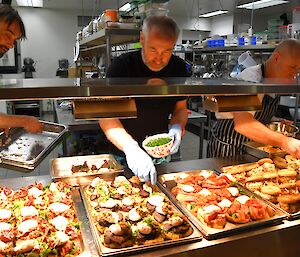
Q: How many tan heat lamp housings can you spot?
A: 2